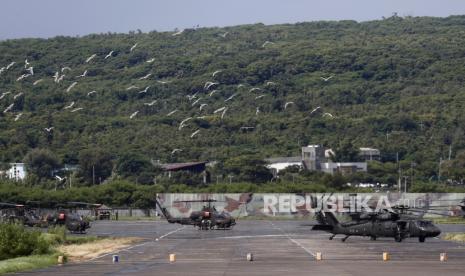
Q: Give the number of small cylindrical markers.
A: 7